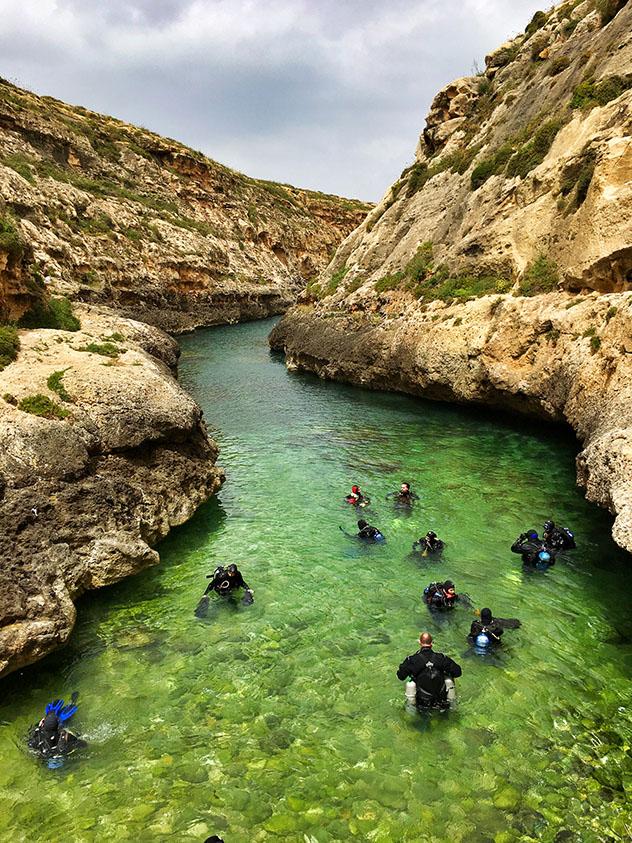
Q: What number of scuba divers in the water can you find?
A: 11